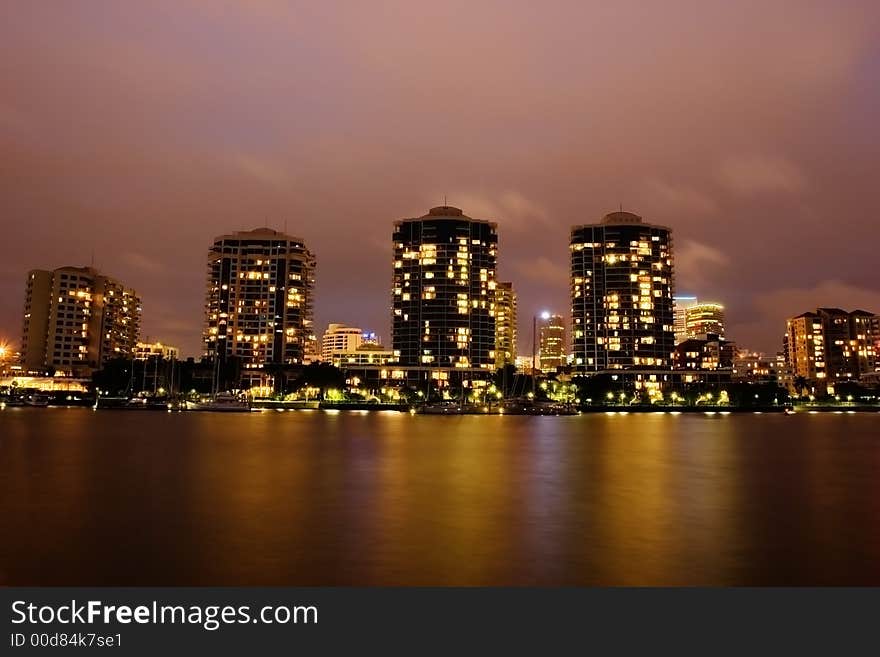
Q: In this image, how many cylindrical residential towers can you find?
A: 3